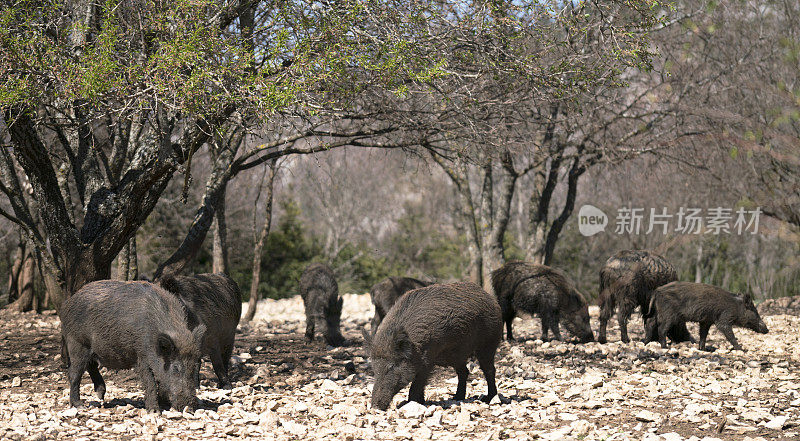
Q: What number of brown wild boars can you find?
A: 8